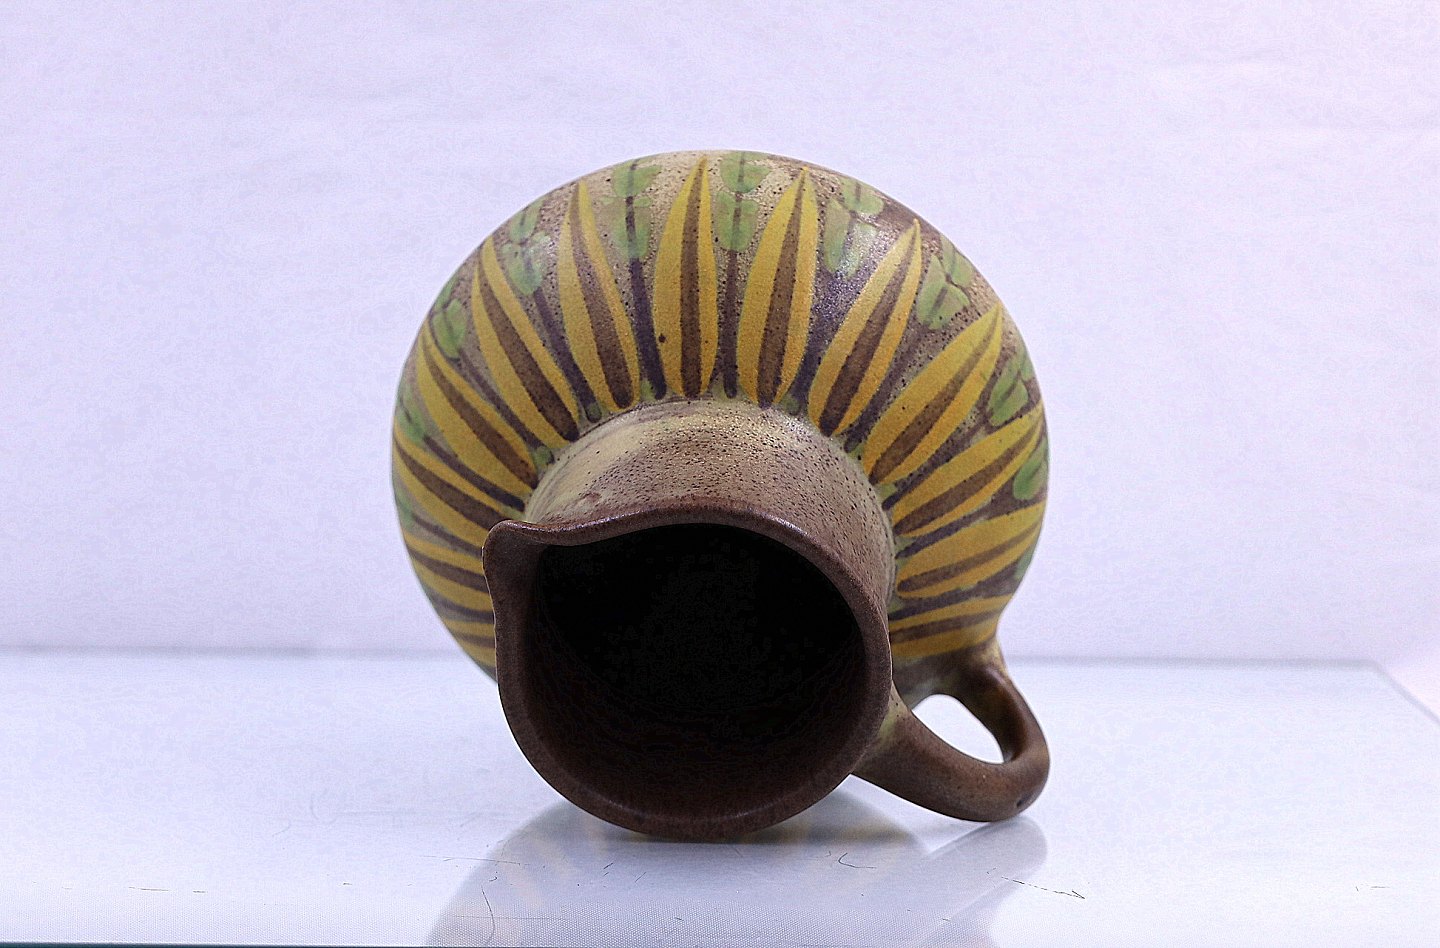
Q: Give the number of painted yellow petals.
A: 13